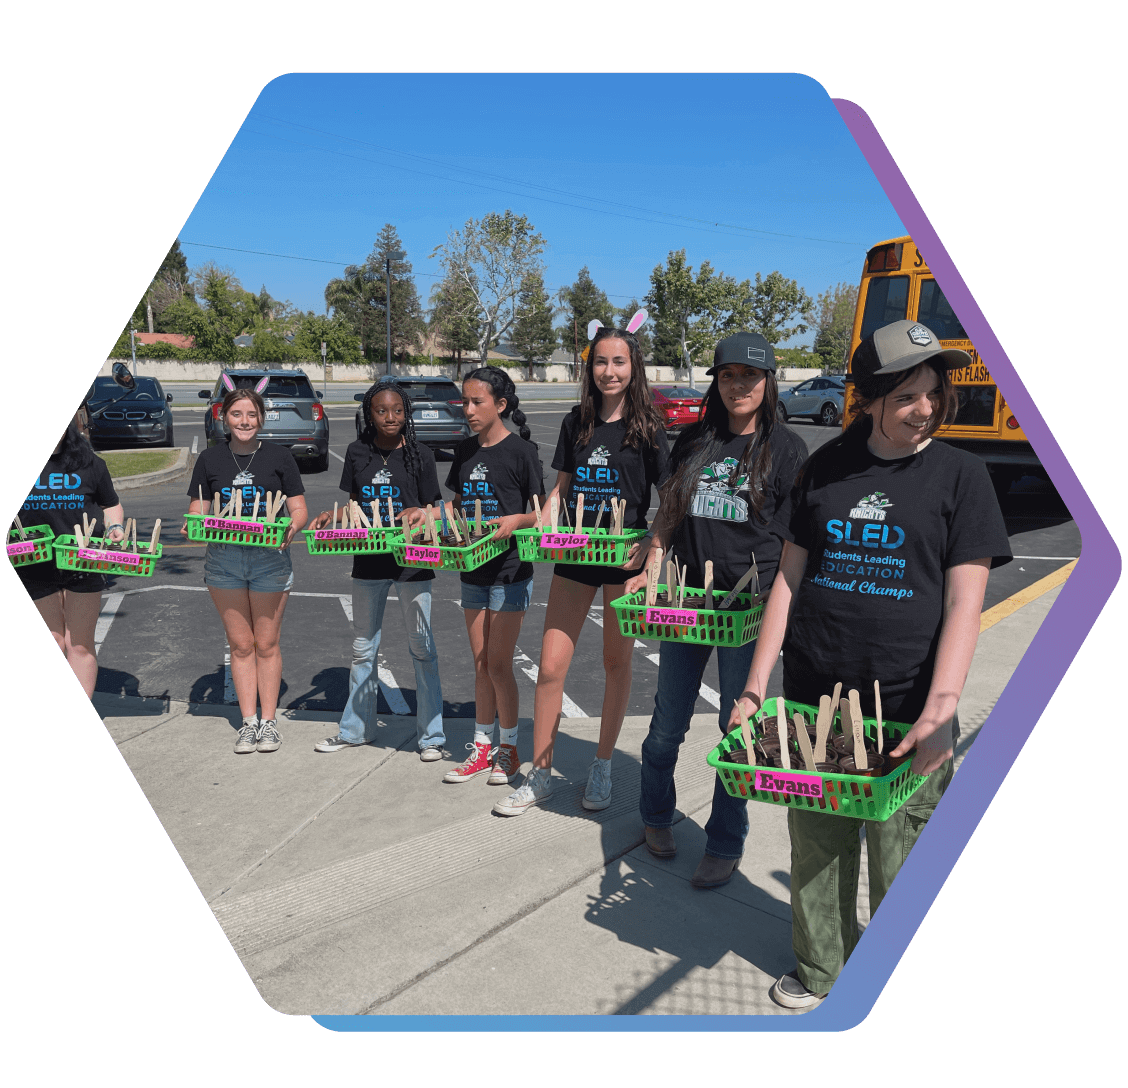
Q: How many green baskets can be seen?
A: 8